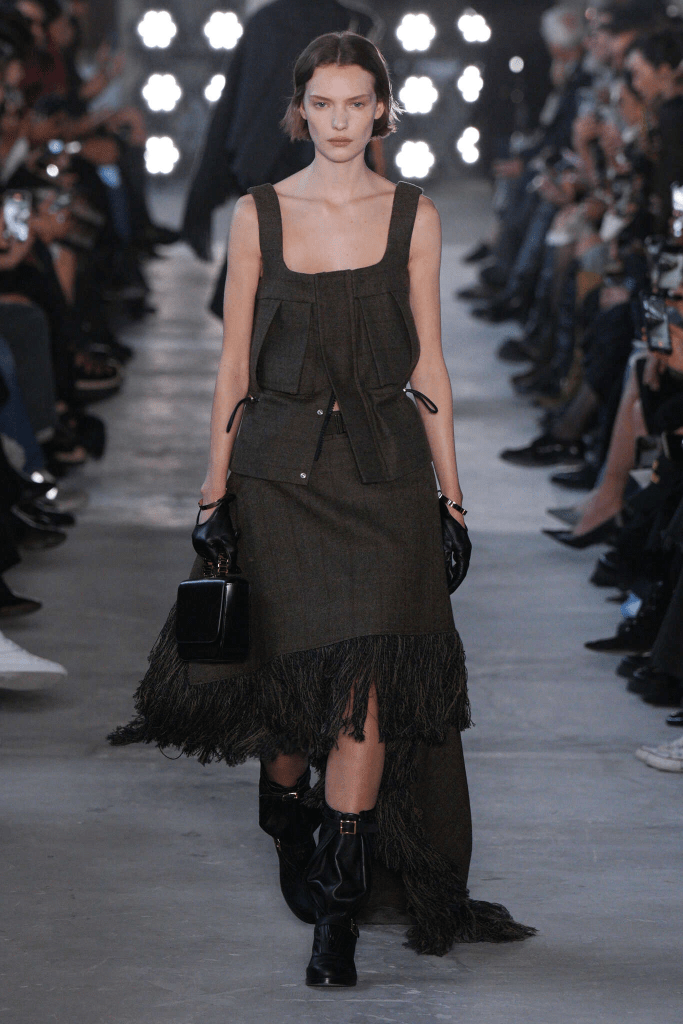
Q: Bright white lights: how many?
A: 11